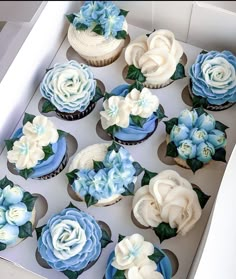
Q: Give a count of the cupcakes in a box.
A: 12